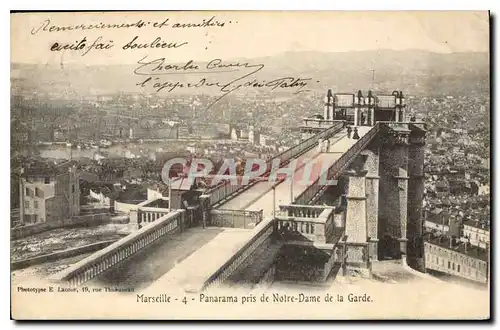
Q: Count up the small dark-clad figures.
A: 2